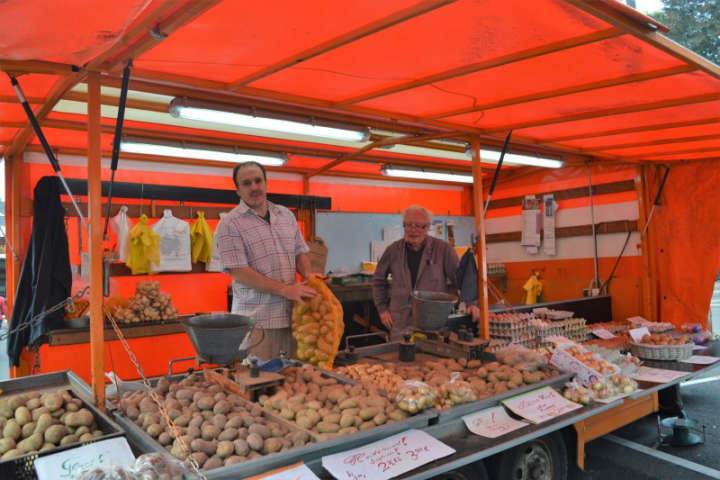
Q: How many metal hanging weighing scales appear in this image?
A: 2